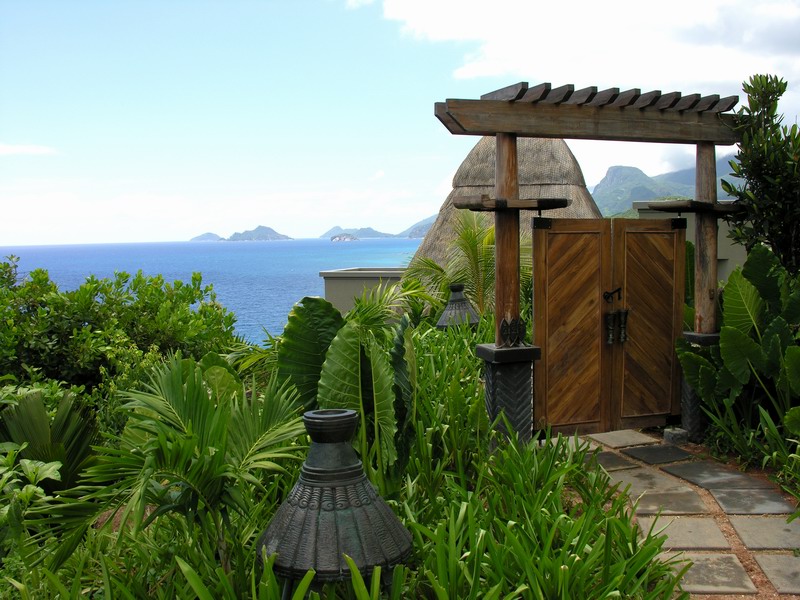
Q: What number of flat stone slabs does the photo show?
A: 12